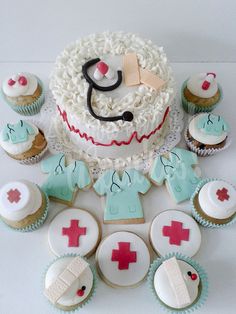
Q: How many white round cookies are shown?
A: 3